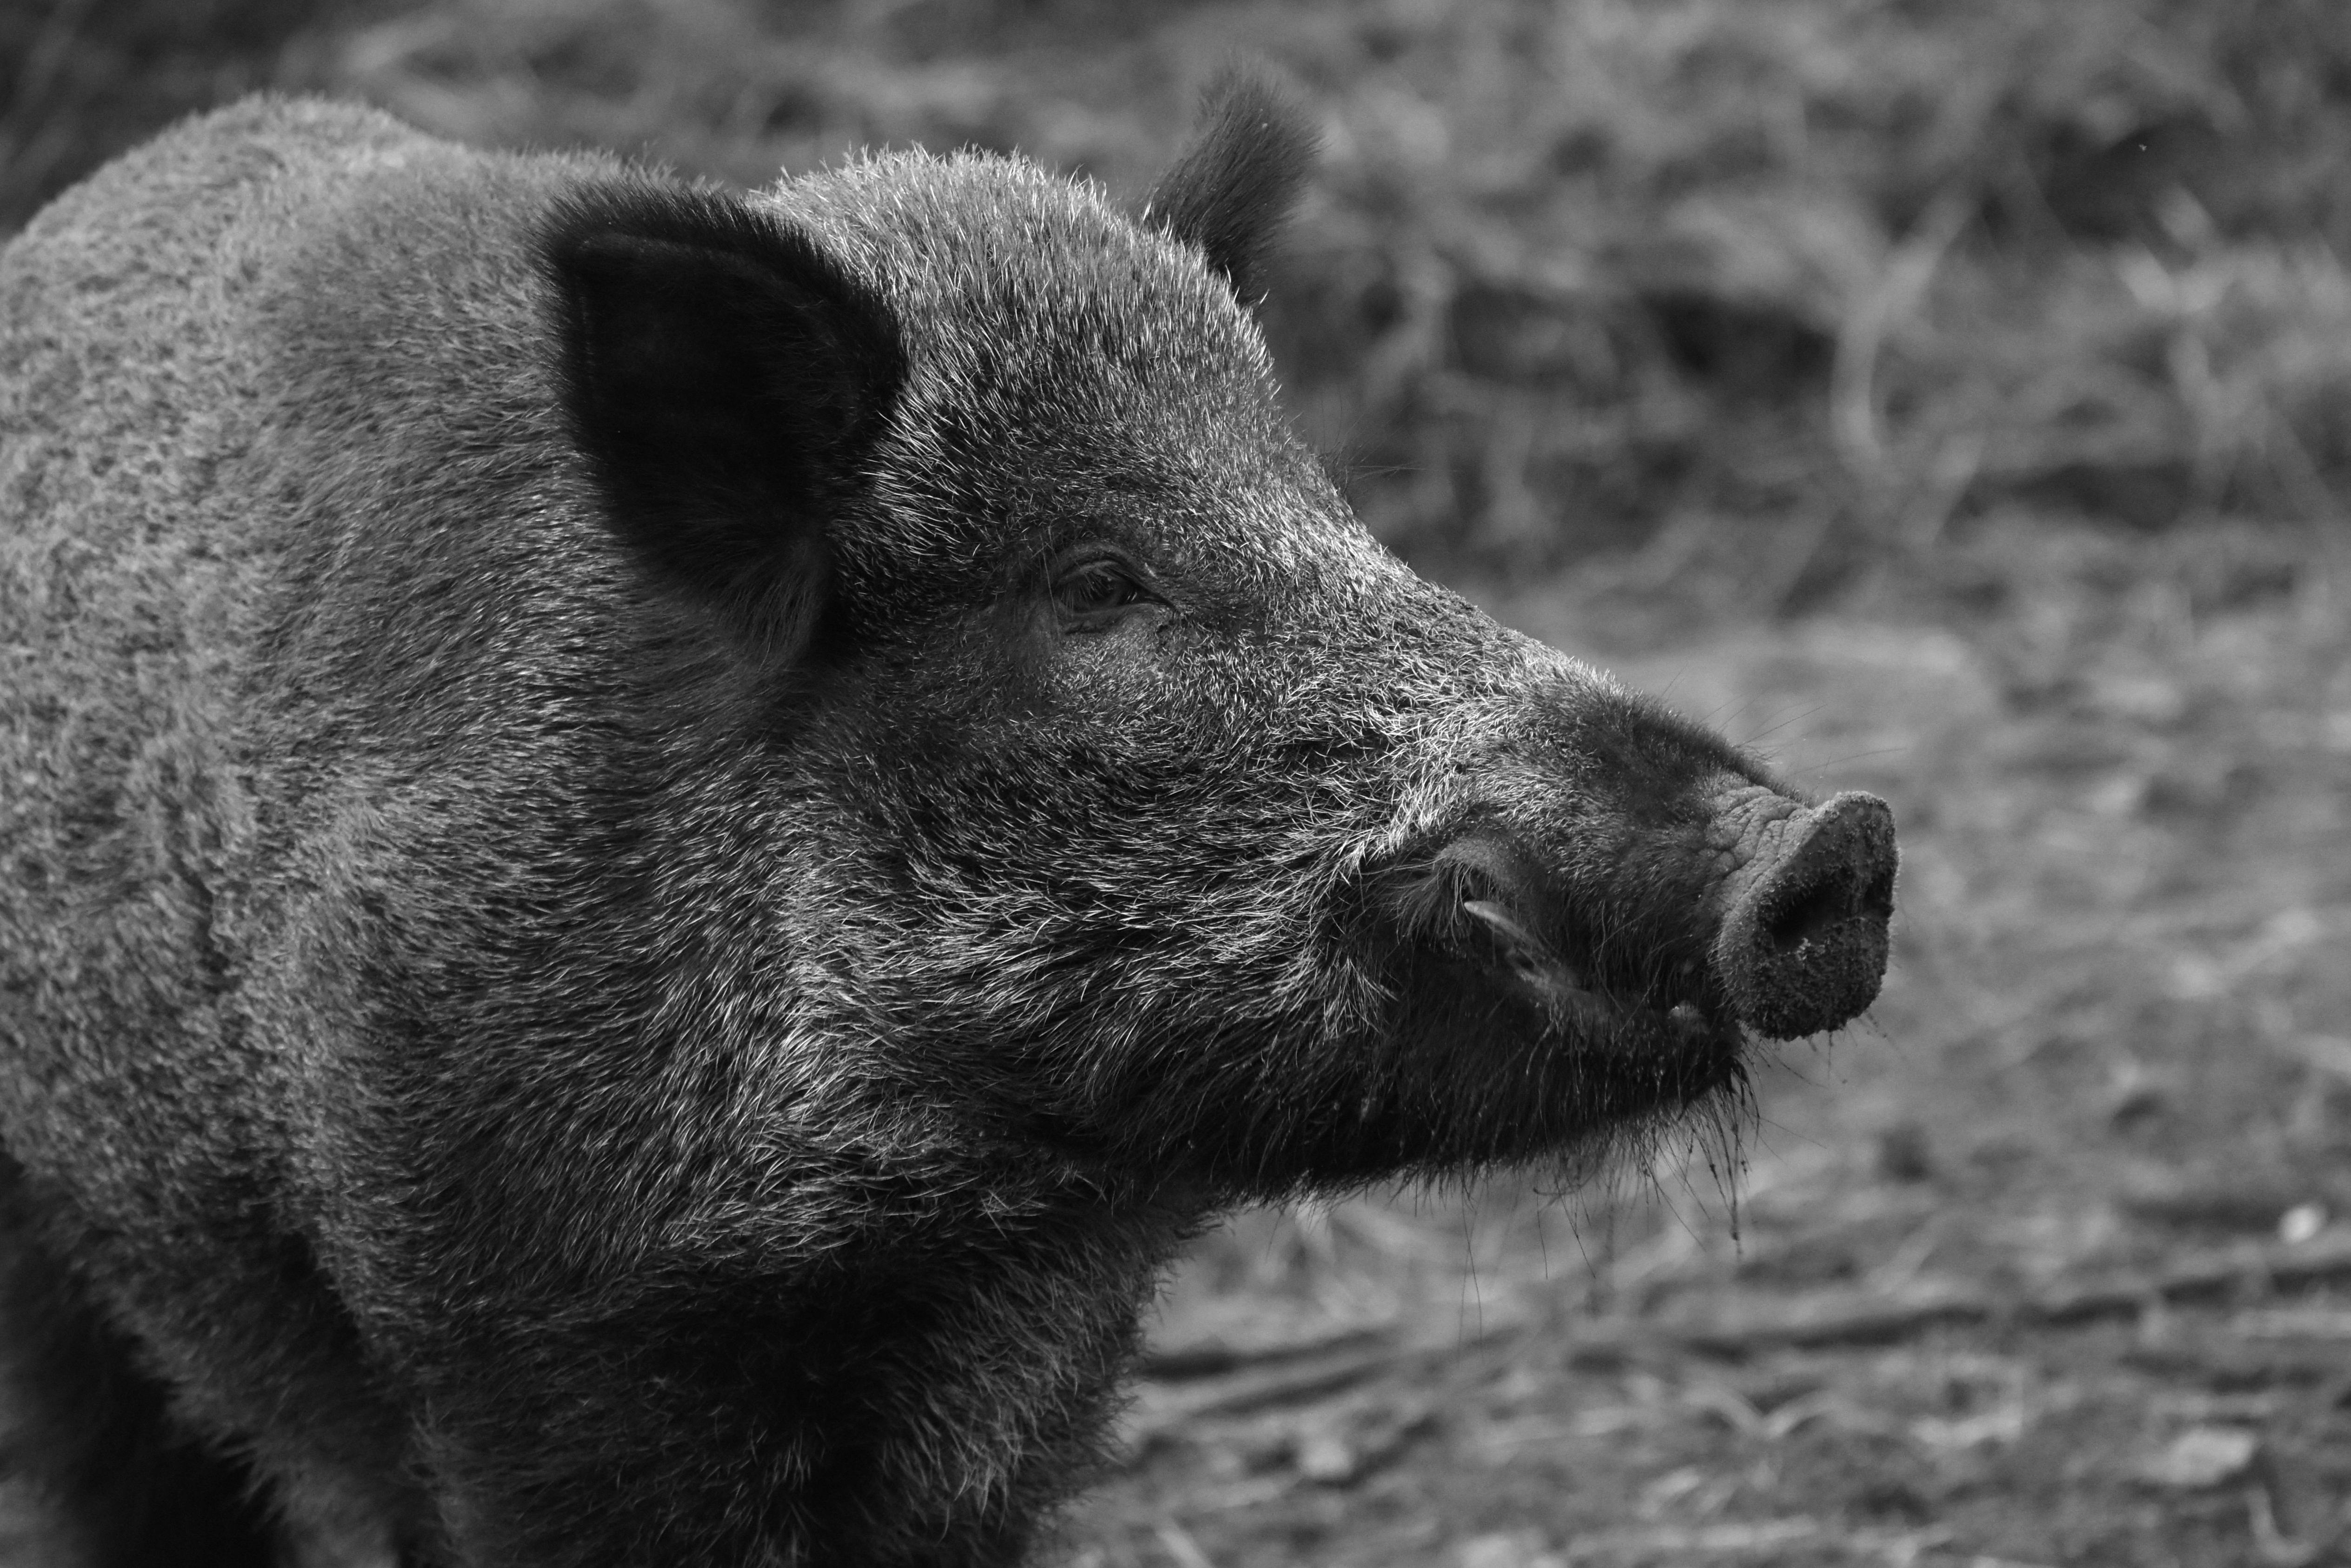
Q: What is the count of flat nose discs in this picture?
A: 1